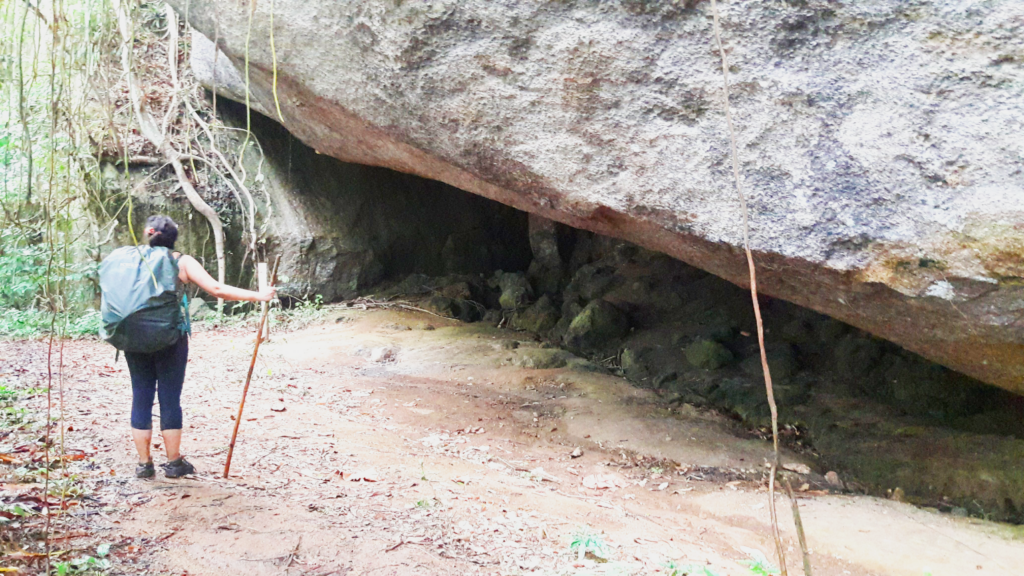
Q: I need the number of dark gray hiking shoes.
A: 2